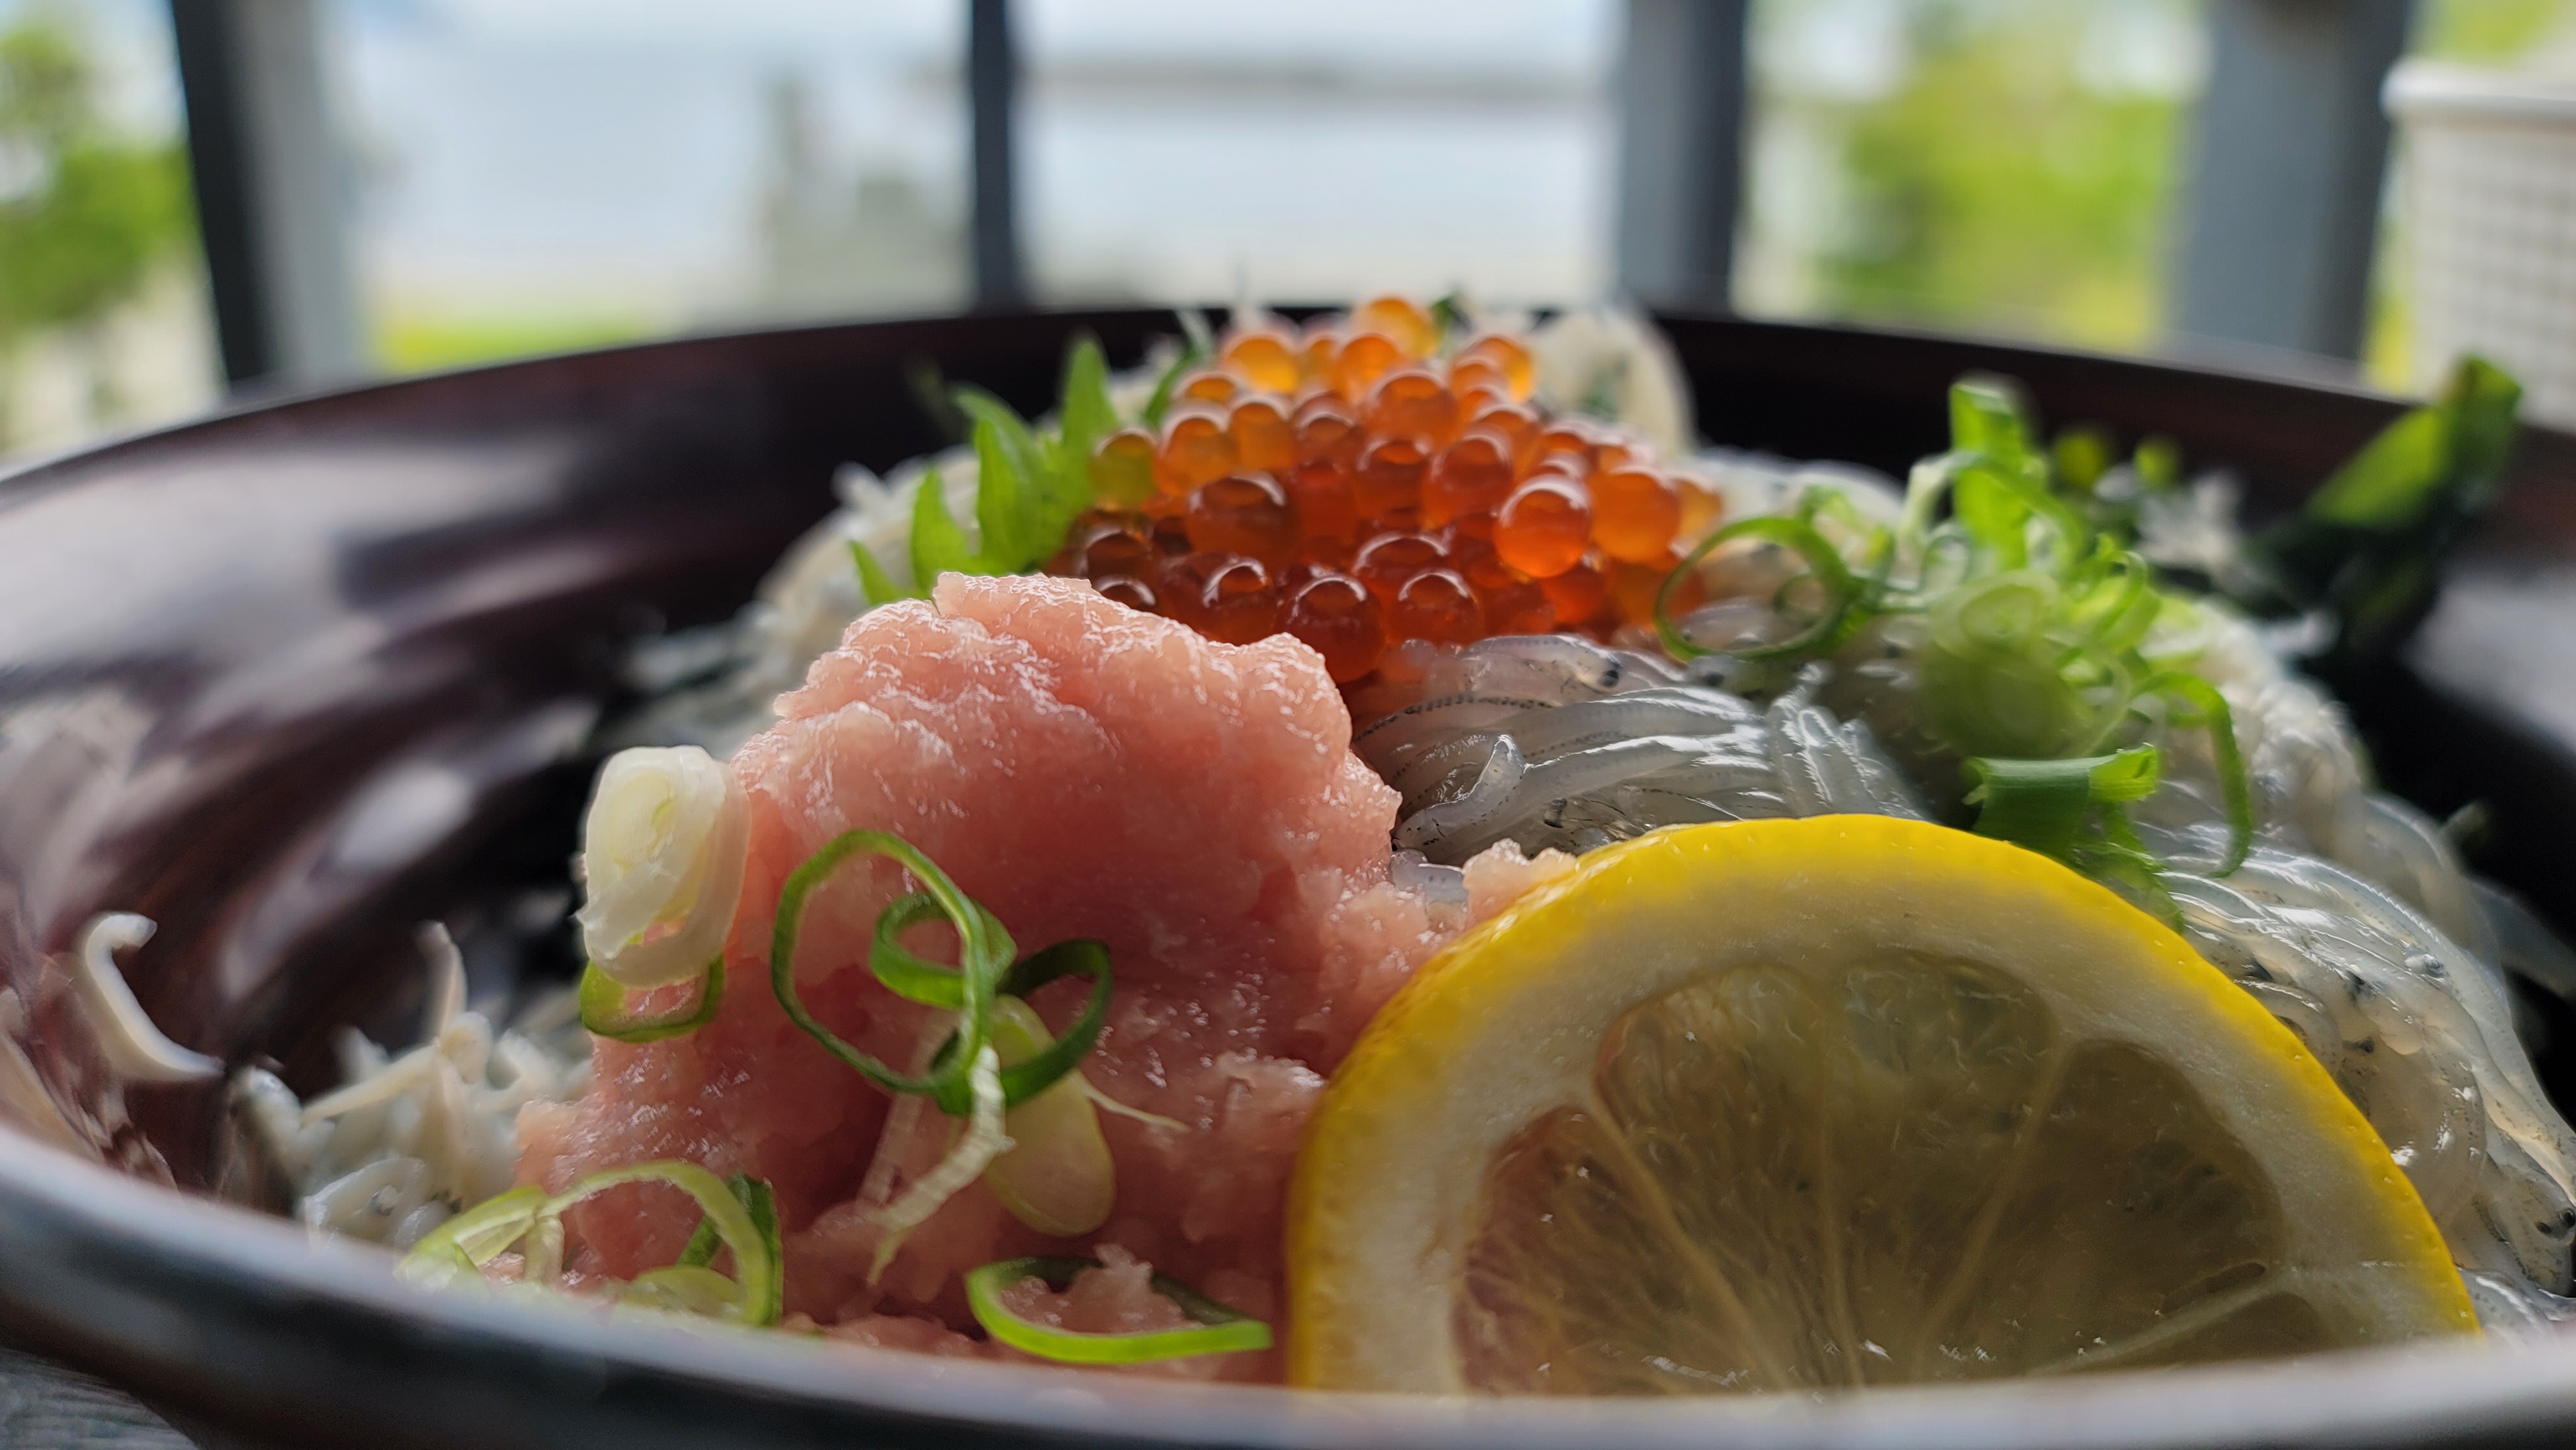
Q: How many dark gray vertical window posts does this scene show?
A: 4